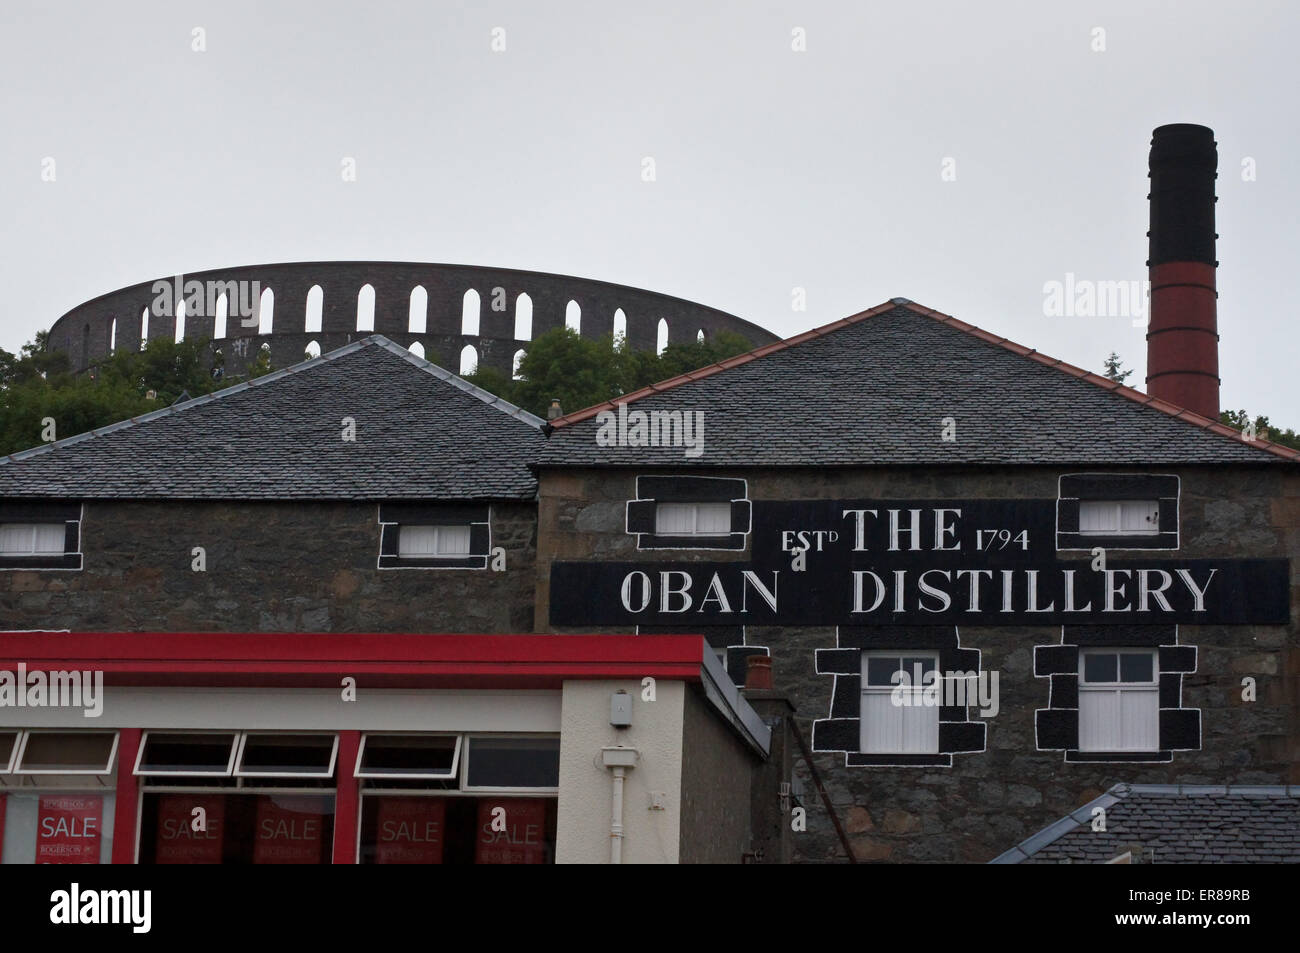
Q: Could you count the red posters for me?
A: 5